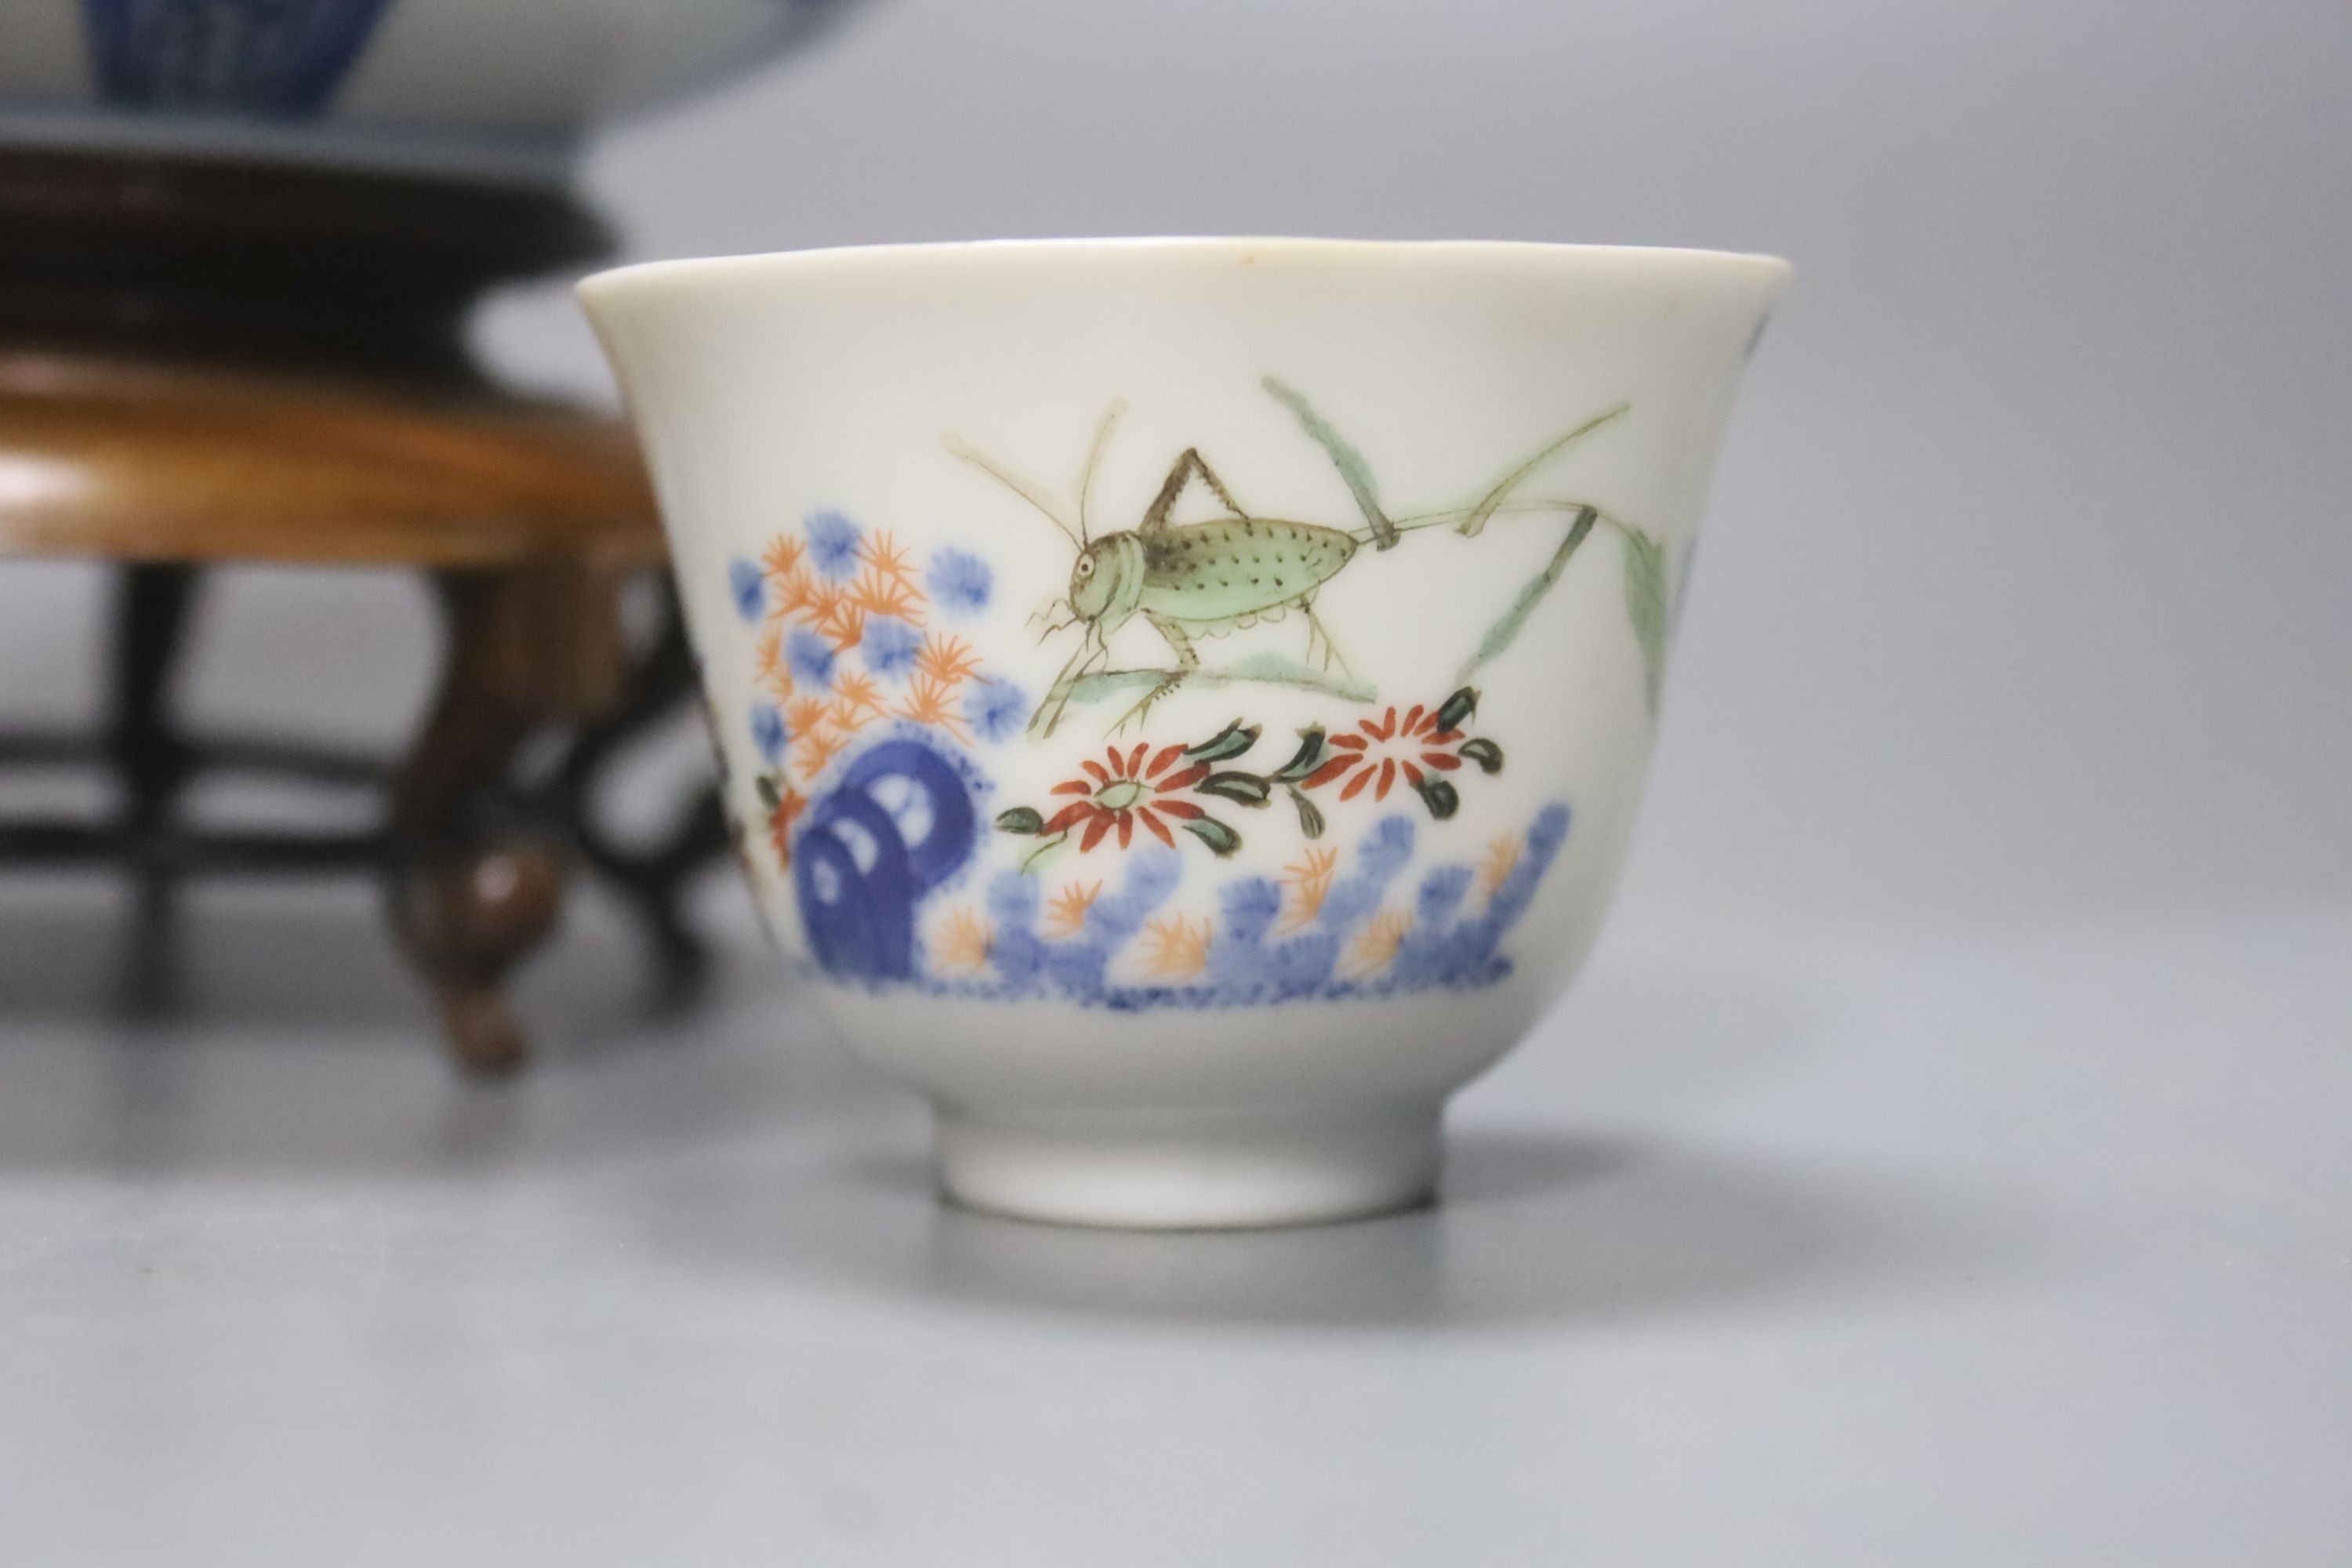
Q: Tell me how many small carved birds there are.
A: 0